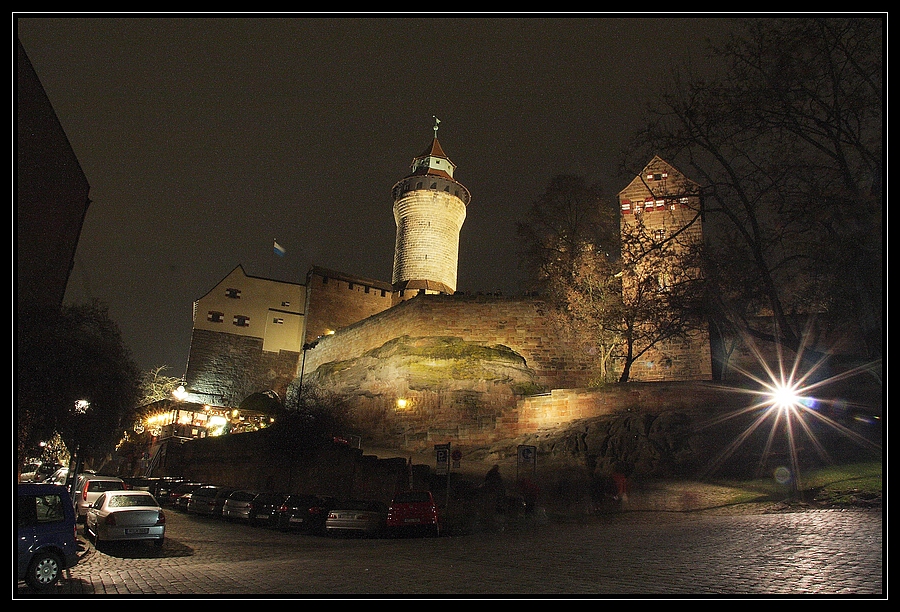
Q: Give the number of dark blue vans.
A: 1